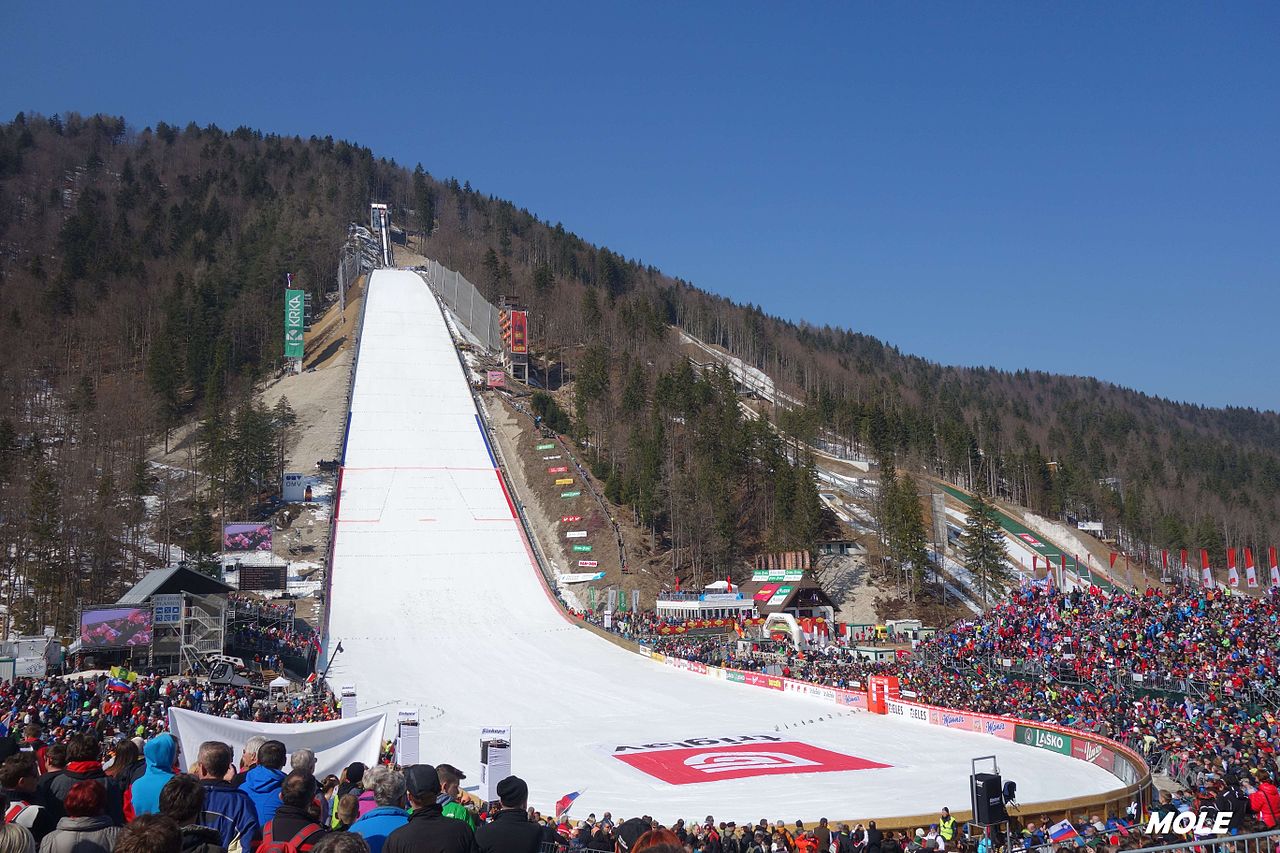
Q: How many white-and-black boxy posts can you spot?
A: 3